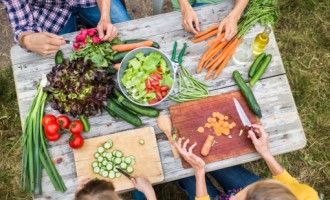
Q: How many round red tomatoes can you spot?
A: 6